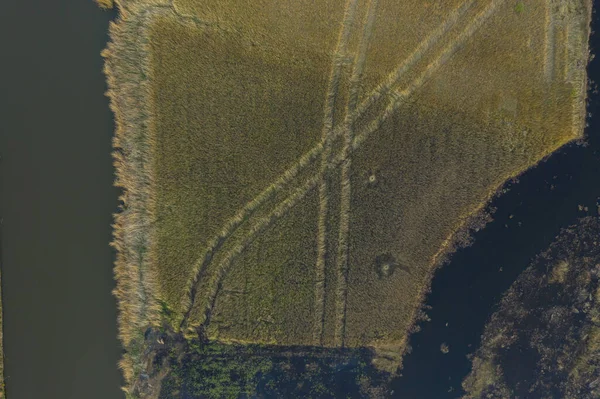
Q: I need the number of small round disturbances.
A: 2